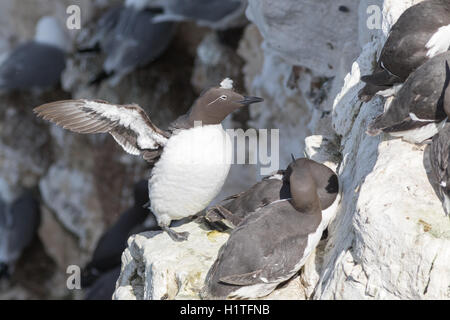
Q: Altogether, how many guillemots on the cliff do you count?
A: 6